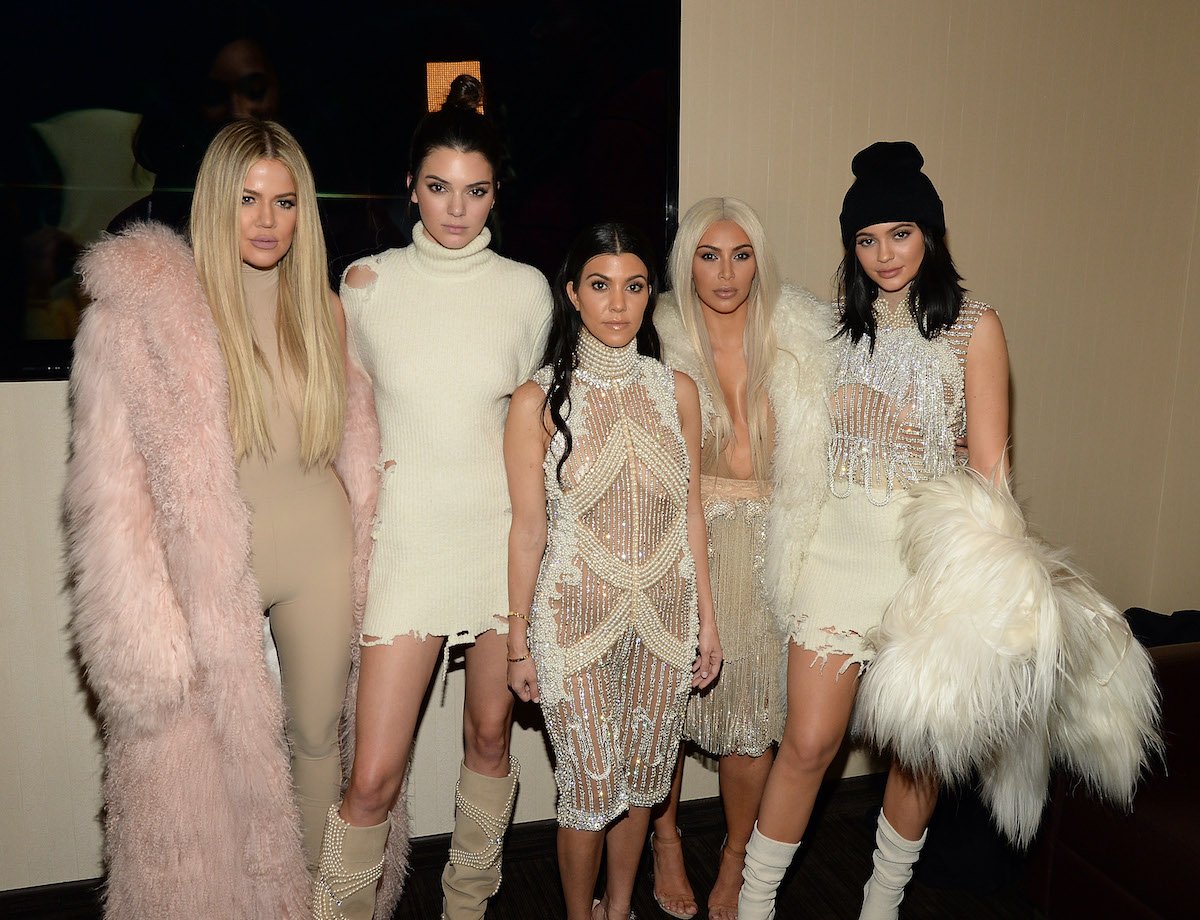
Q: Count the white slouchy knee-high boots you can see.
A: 2